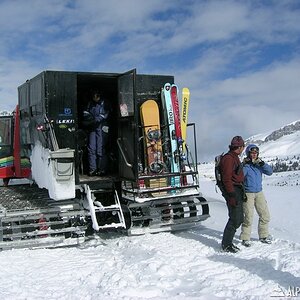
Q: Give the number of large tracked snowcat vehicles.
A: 1